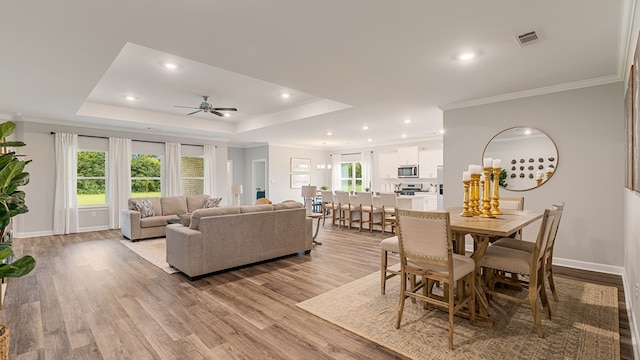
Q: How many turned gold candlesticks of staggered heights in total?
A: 6